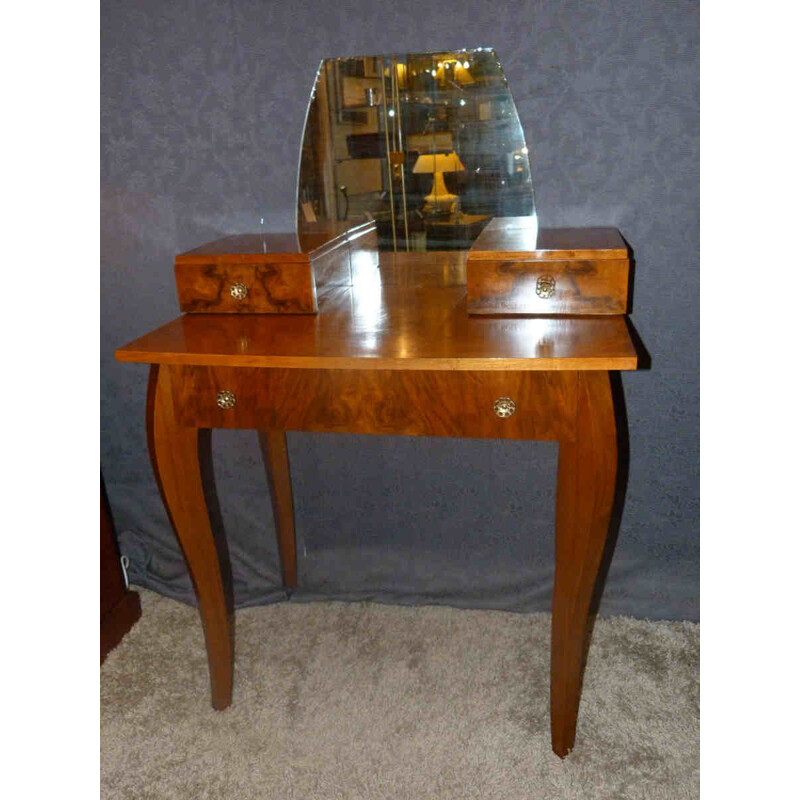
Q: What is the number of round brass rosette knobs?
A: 4